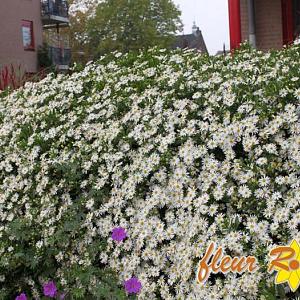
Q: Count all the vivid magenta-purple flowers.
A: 4